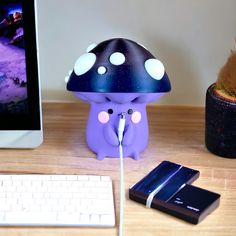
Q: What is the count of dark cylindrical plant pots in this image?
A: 1